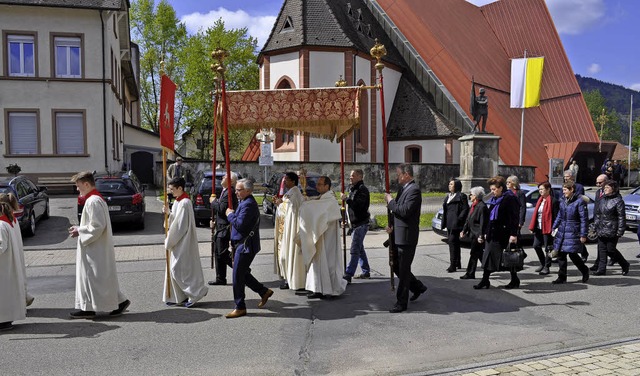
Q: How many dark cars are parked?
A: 4